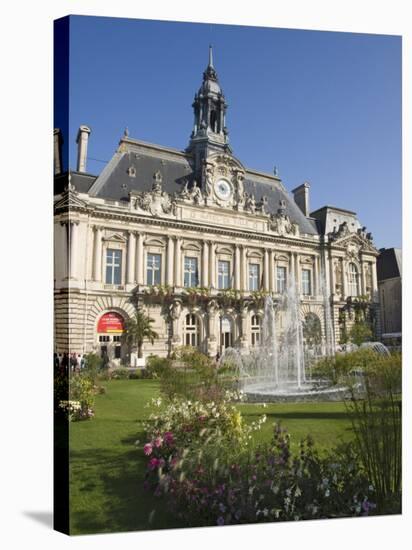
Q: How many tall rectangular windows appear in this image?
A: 7